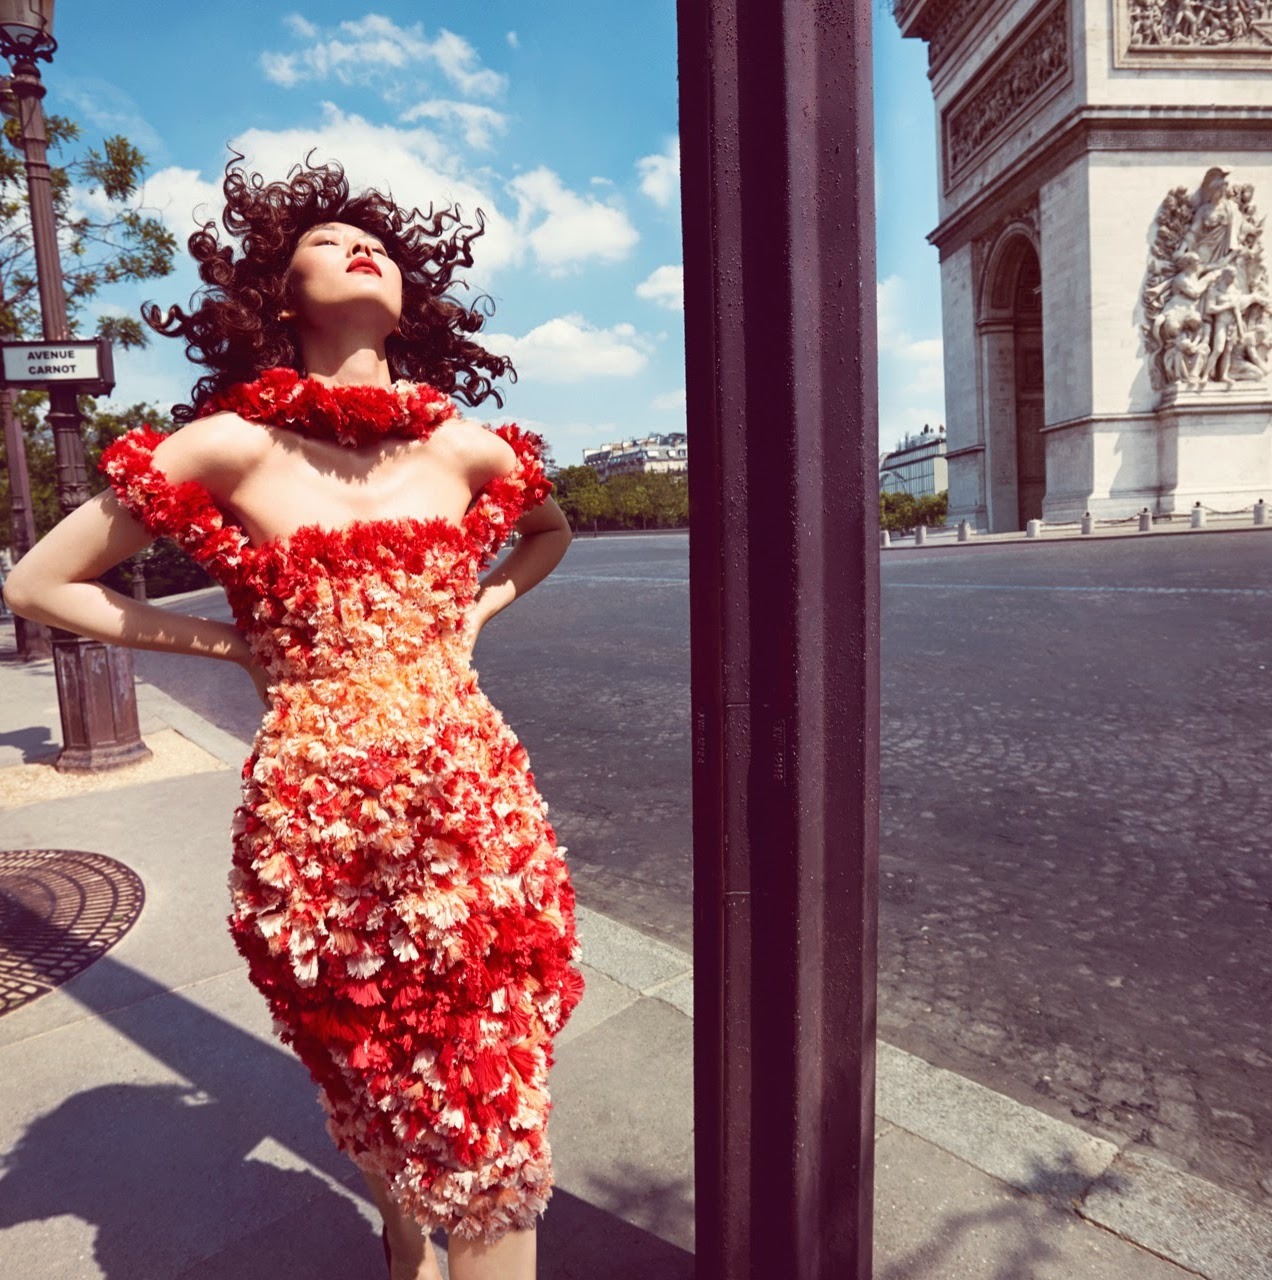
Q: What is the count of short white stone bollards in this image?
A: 8